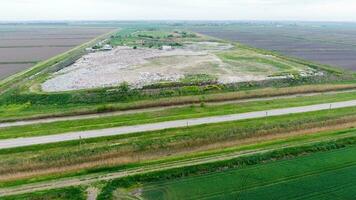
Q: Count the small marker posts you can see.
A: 4